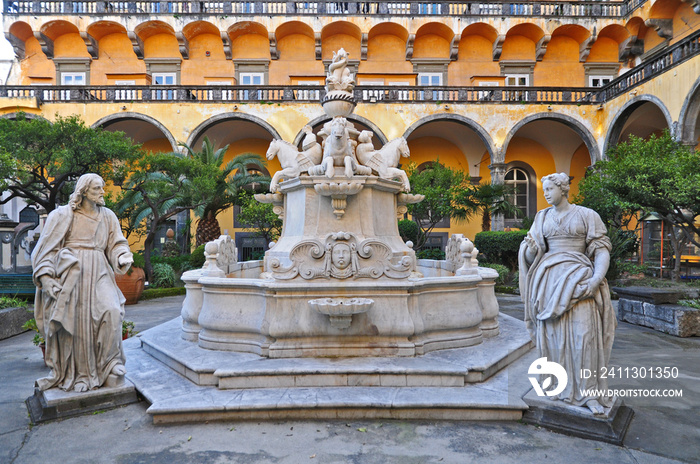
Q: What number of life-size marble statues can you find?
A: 2